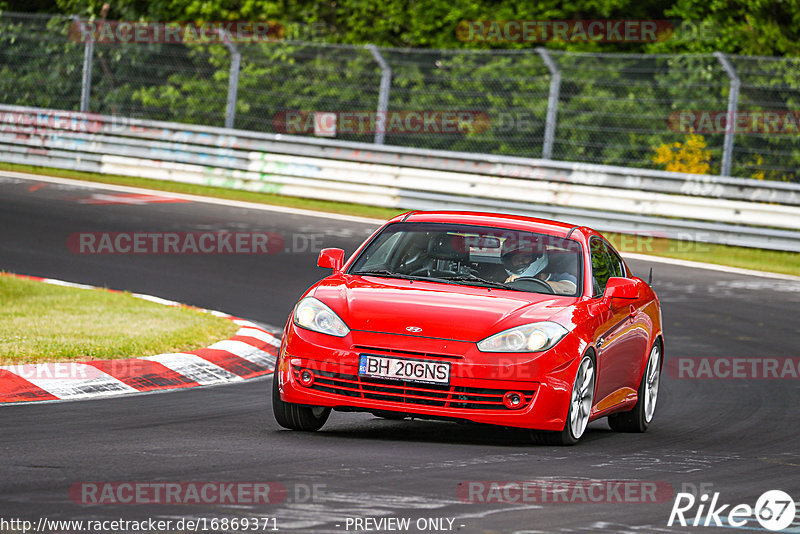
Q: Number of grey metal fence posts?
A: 5